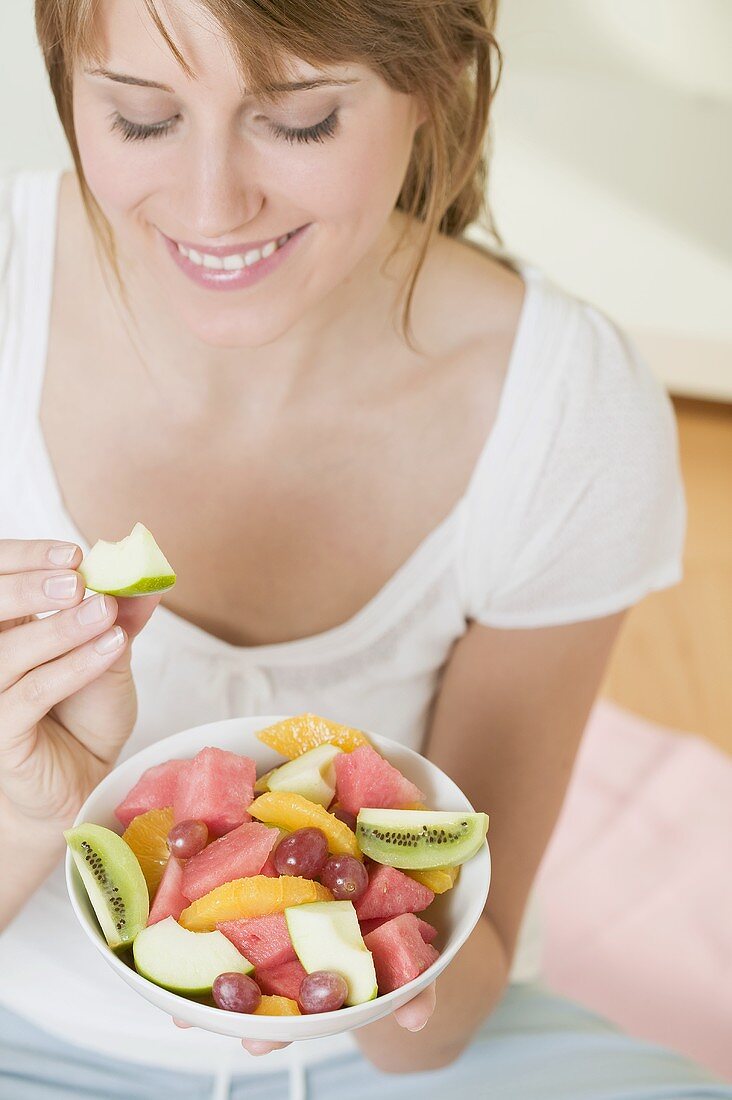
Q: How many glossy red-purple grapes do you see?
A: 5